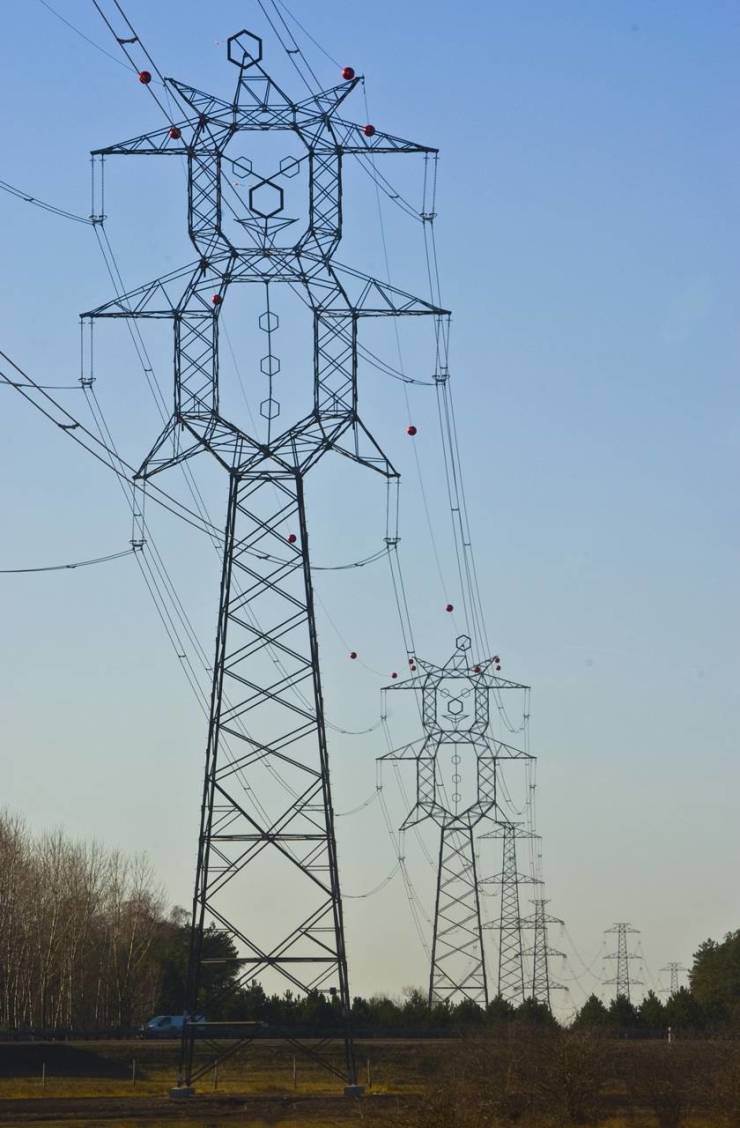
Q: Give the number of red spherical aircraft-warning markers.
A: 15